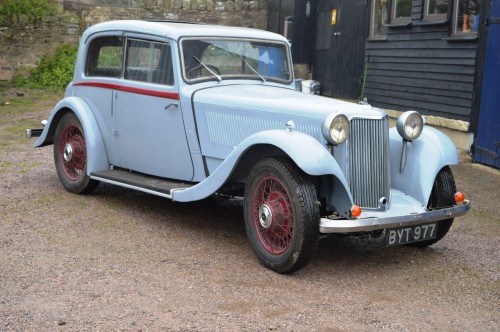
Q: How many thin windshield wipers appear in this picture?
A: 2